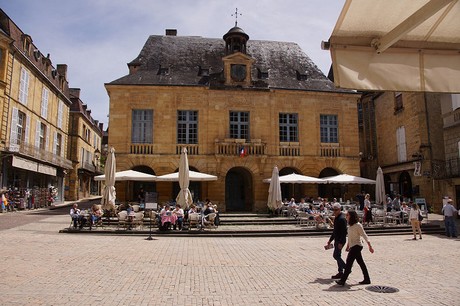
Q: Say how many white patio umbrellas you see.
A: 8